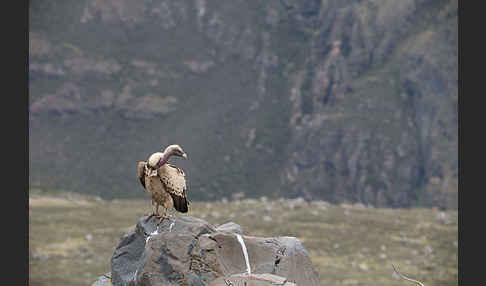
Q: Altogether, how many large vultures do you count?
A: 1